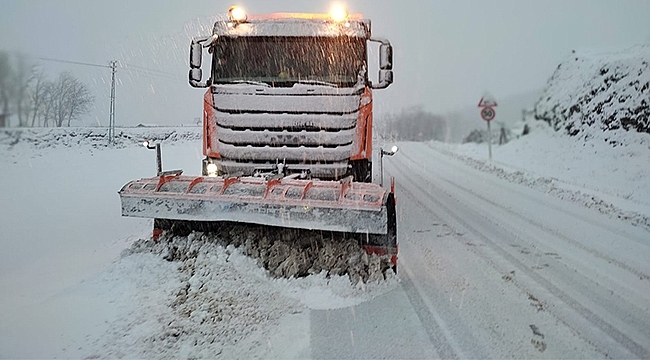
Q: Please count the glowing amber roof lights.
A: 2